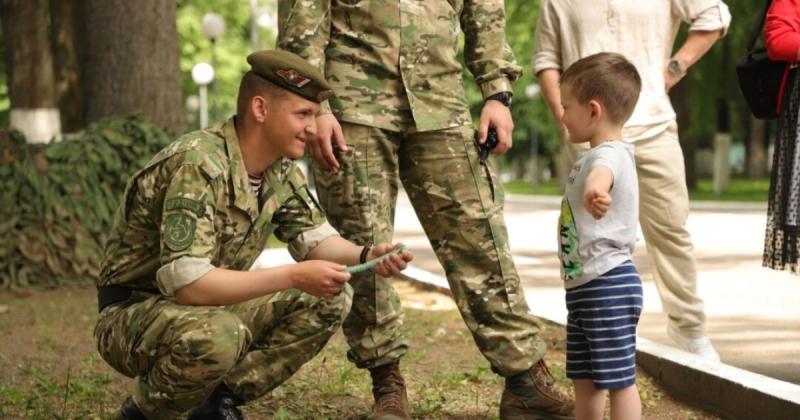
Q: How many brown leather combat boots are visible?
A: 2